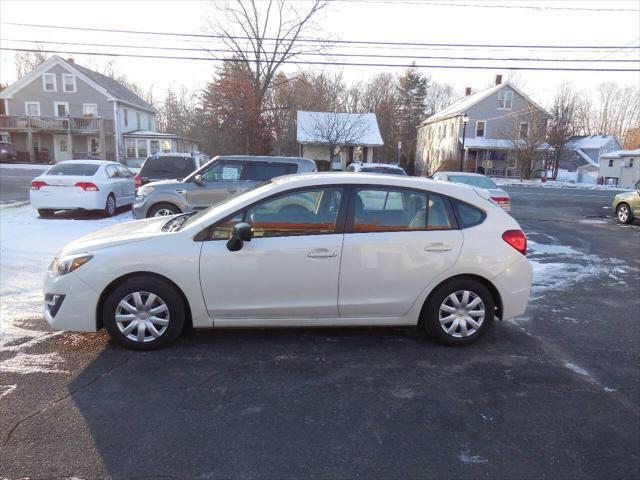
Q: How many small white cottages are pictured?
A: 1